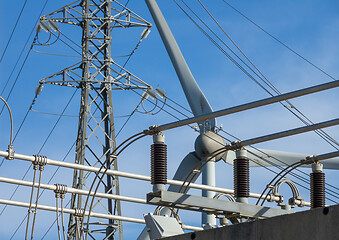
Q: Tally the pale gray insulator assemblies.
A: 8